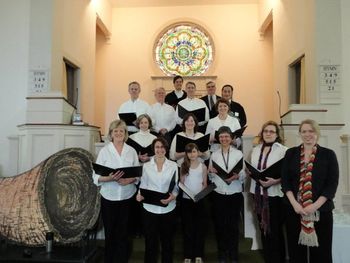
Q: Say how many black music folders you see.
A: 10